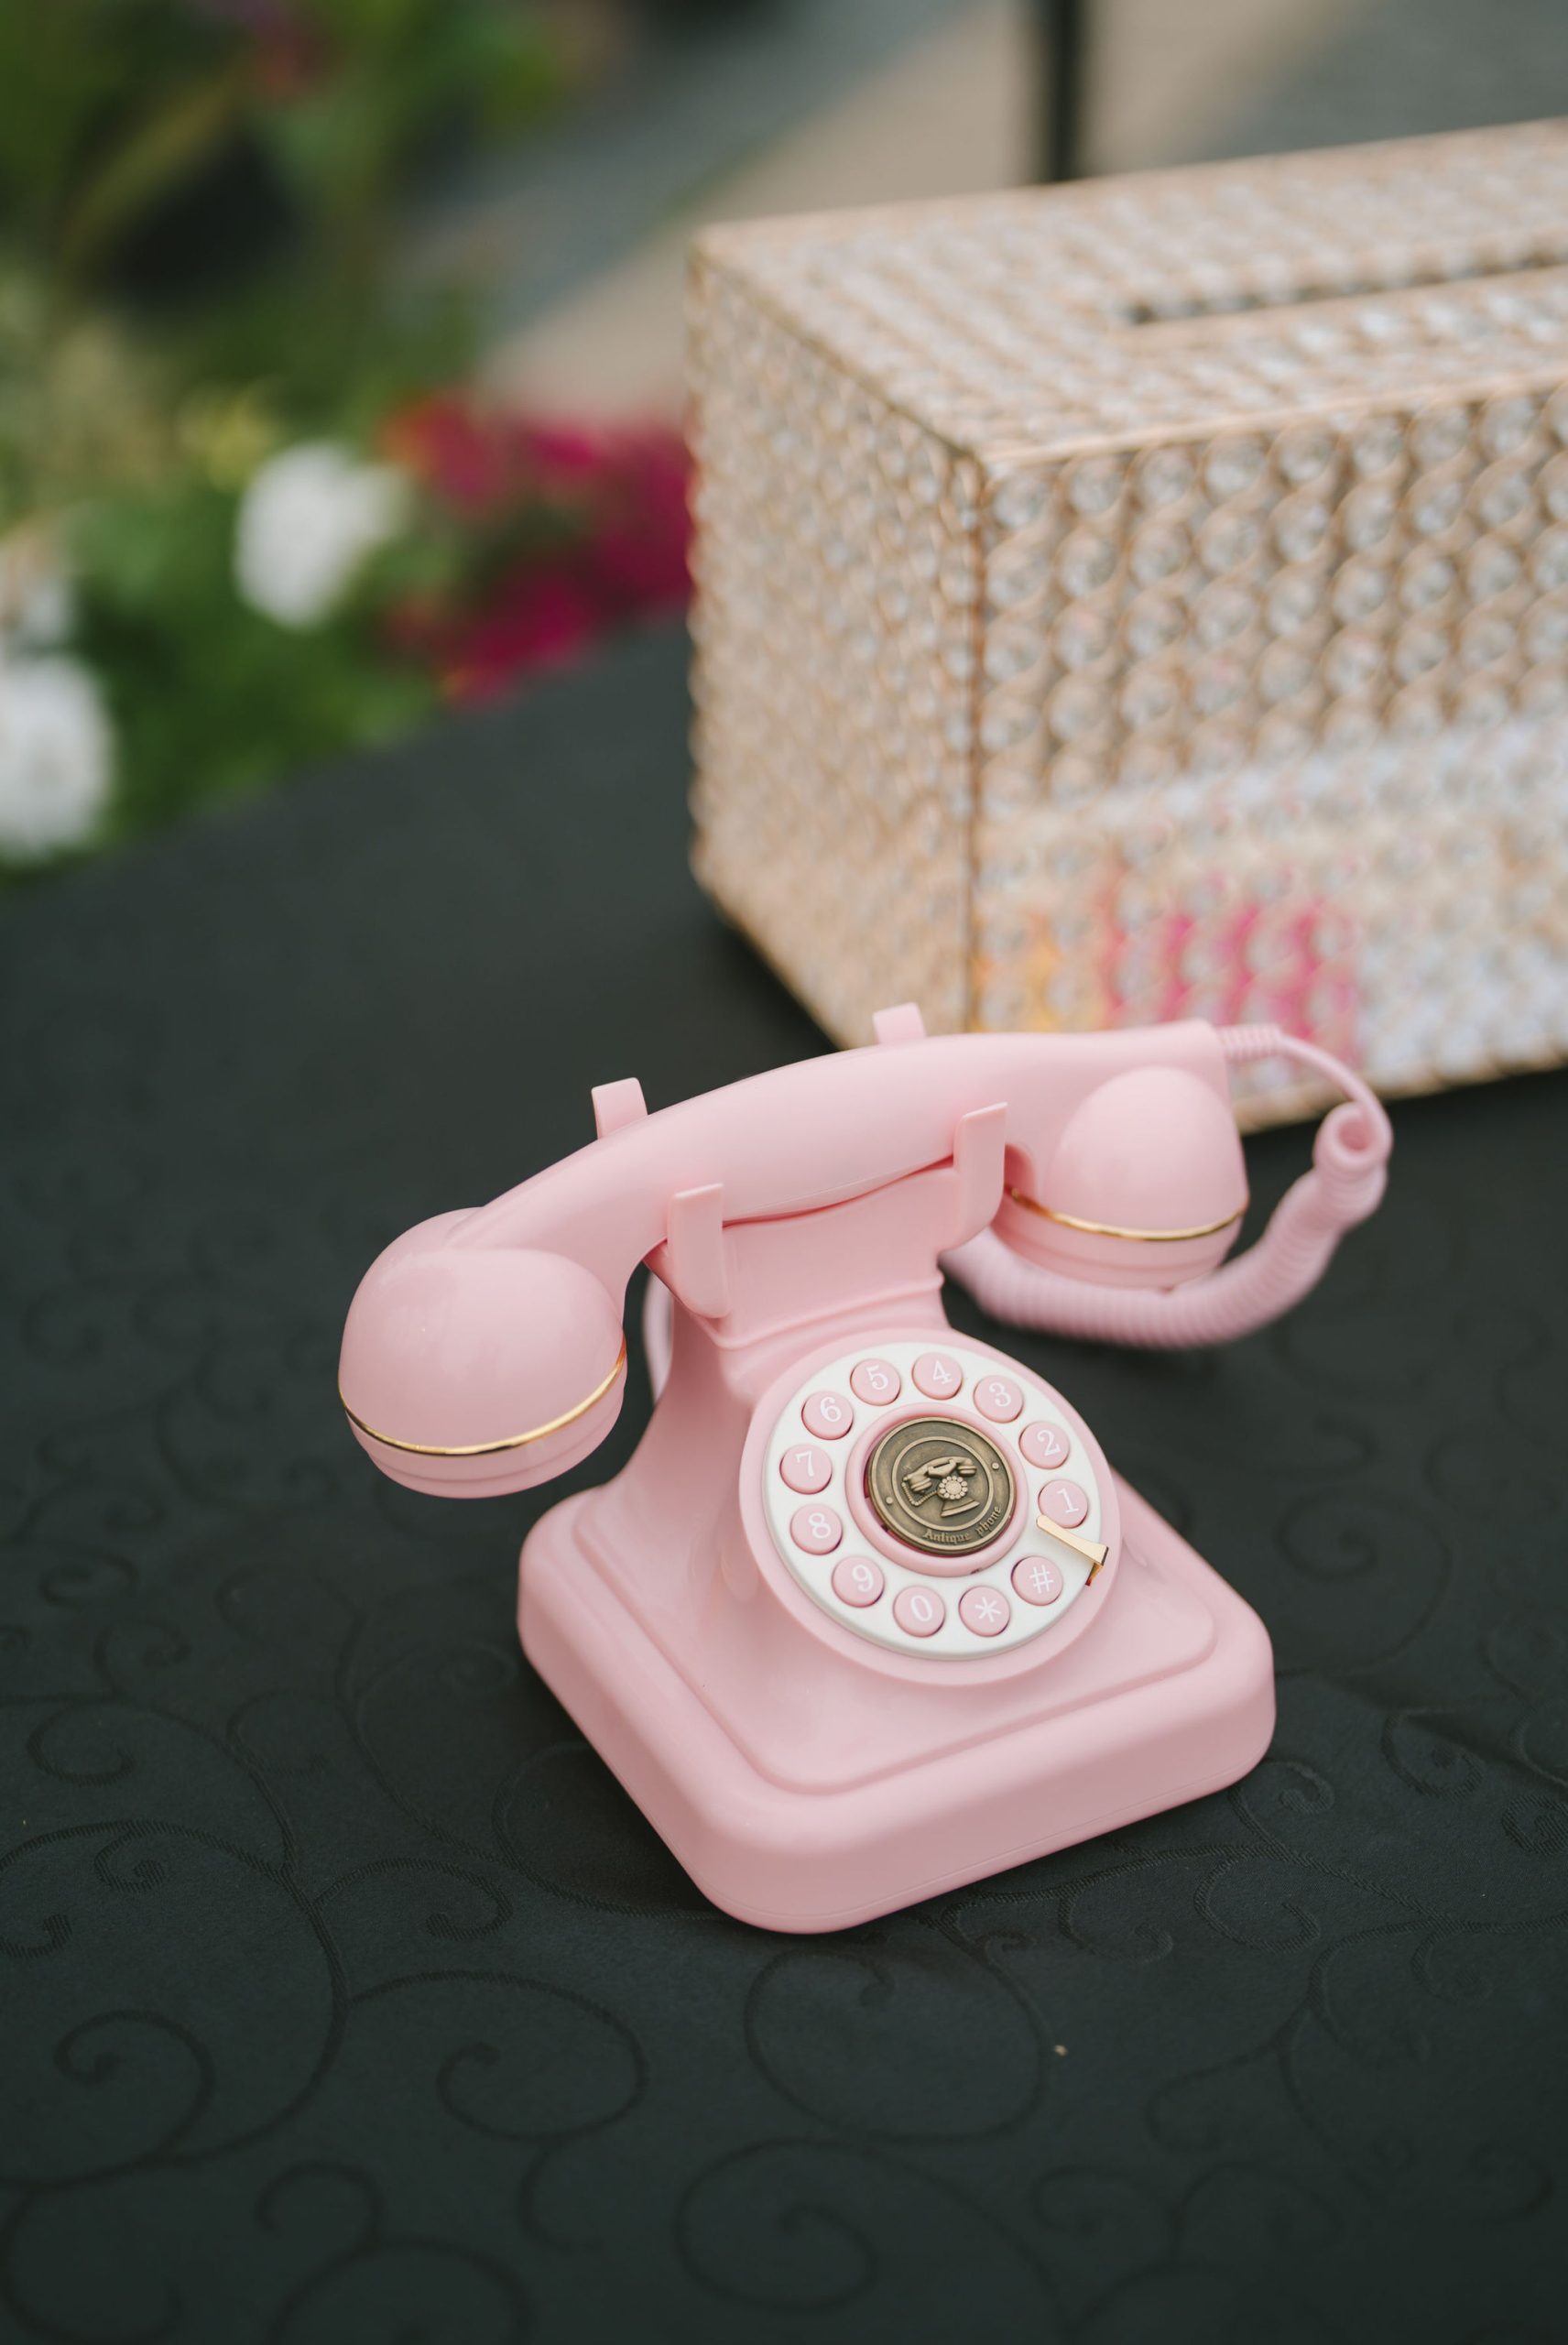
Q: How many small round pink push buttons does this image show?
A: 12